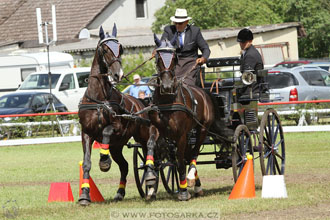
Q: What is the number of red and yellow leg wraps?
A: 7